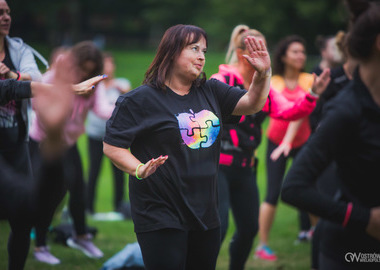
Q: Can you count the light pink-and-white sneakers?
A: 2